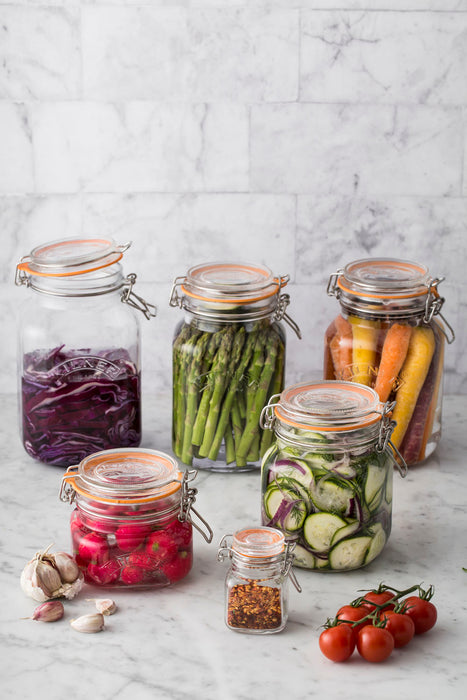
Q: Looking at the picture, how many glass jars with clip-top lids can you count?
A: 6